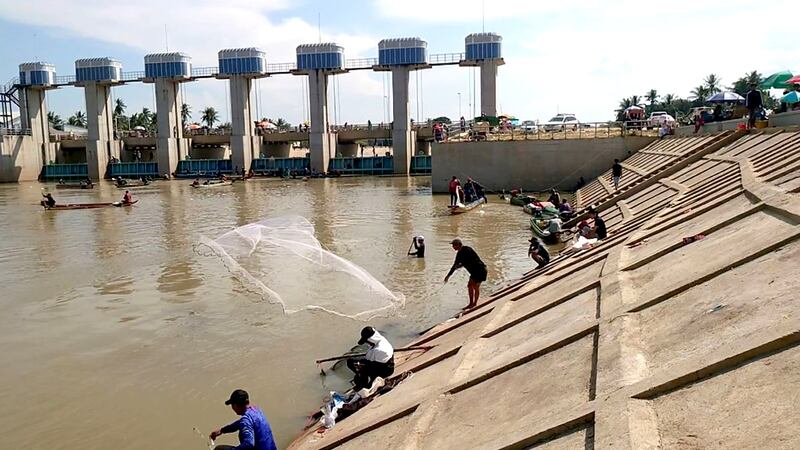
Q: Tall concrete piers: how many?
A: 7